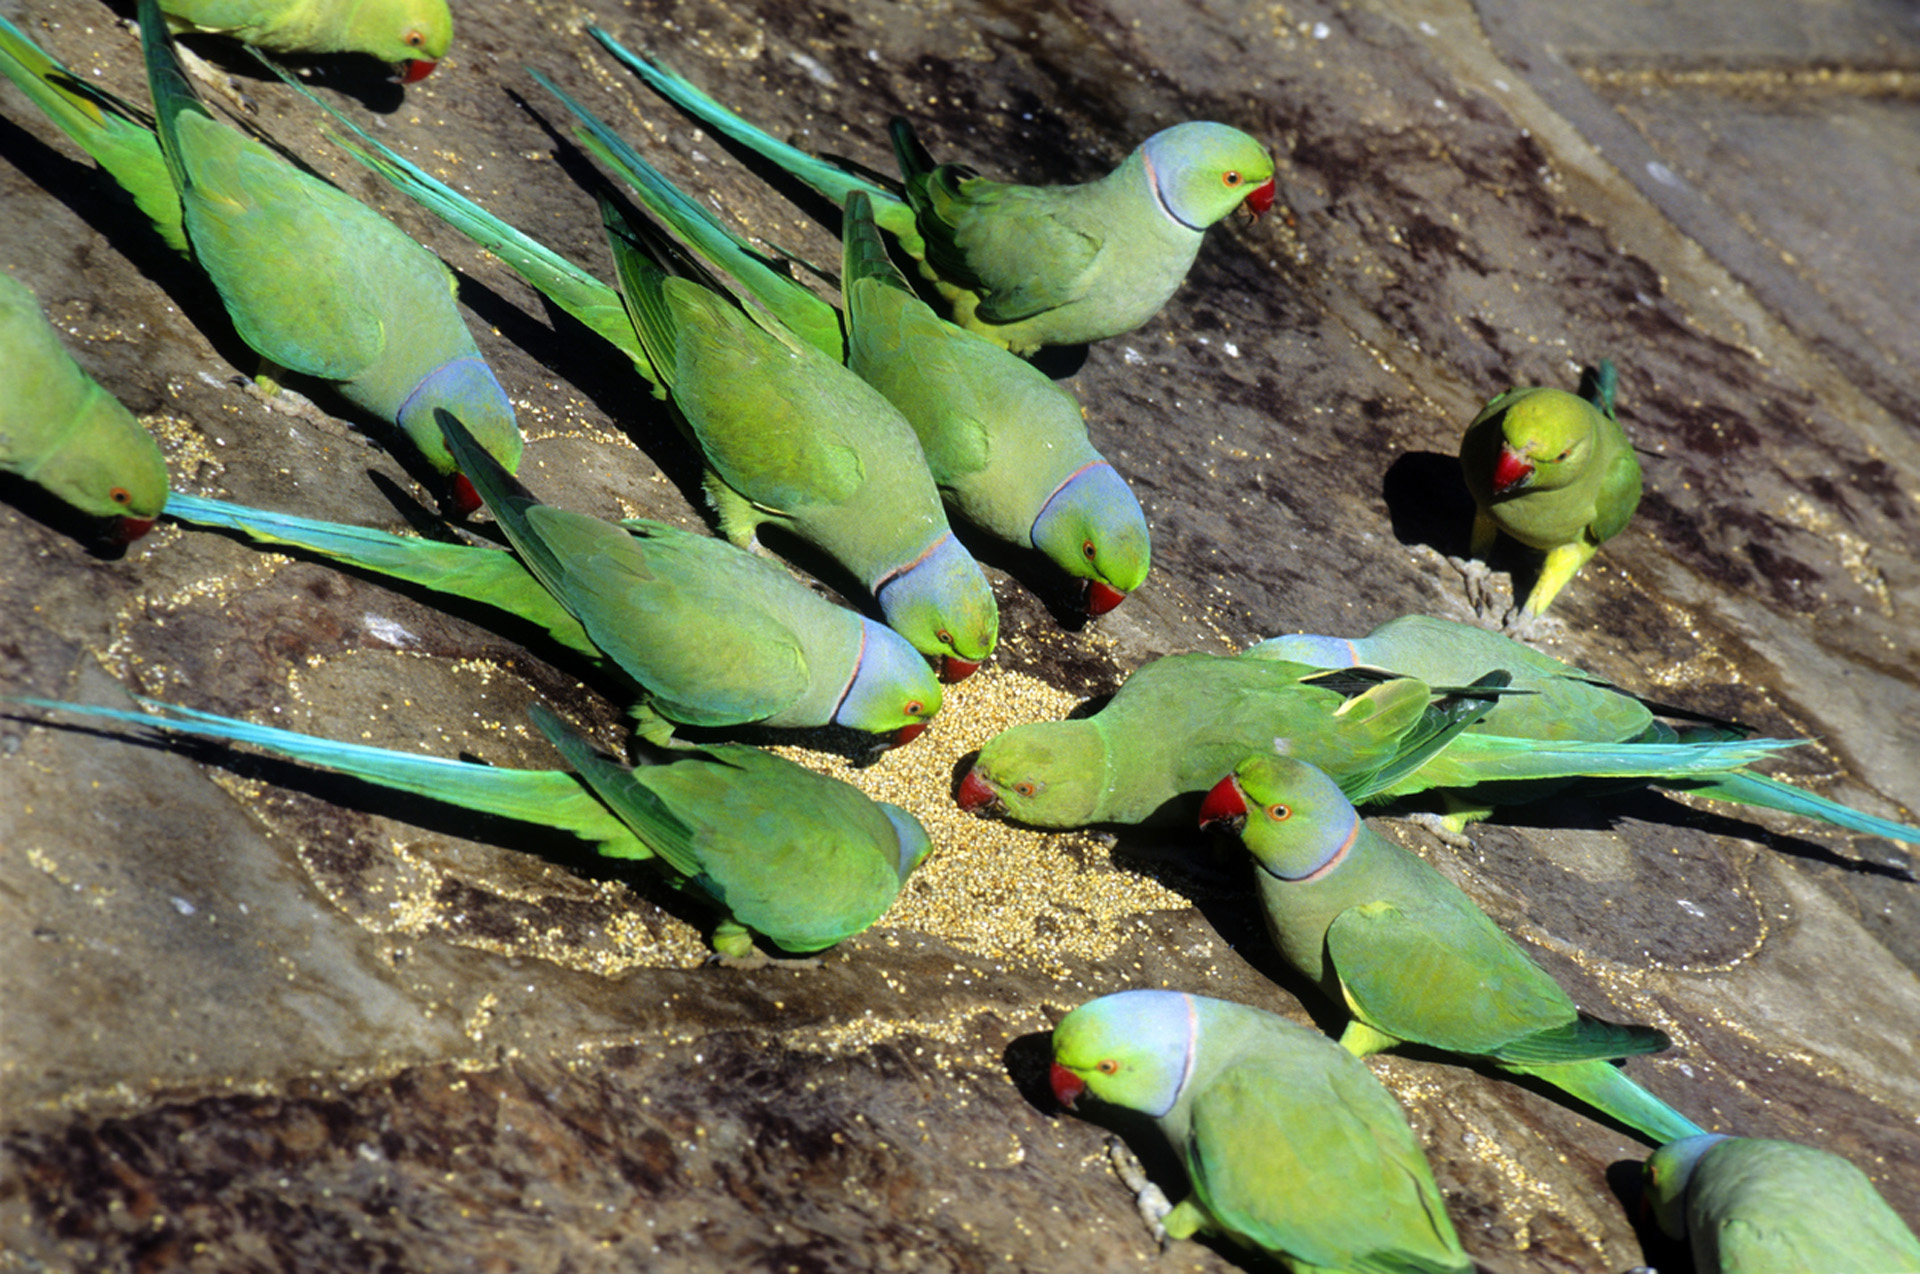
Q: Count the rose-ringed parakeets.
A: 14